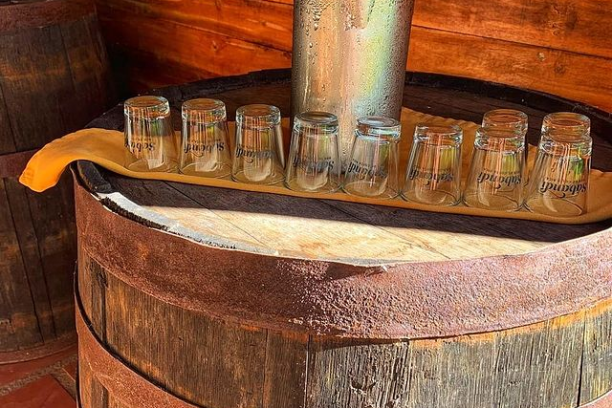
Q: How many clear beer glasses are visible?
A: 10